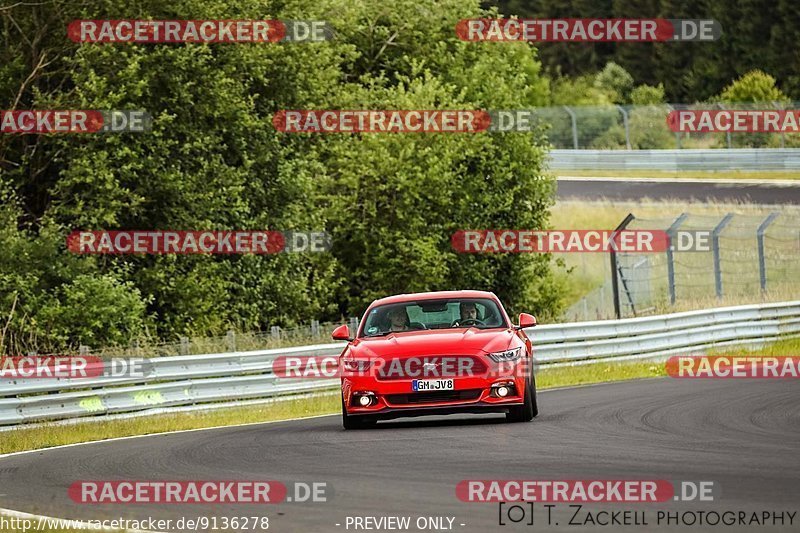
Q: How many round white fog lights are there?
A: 2